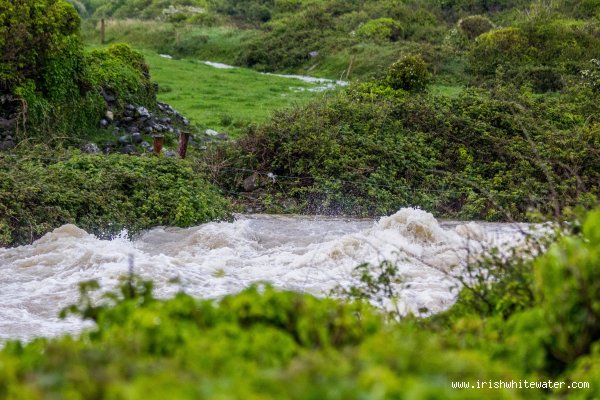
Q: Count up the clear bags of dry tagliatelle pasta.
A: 0